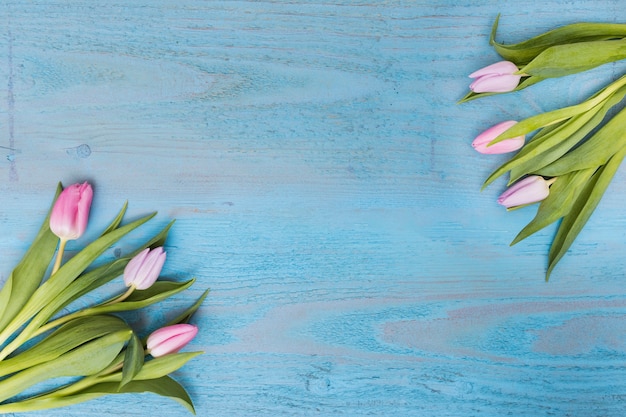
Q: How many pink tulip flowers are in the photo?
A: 6